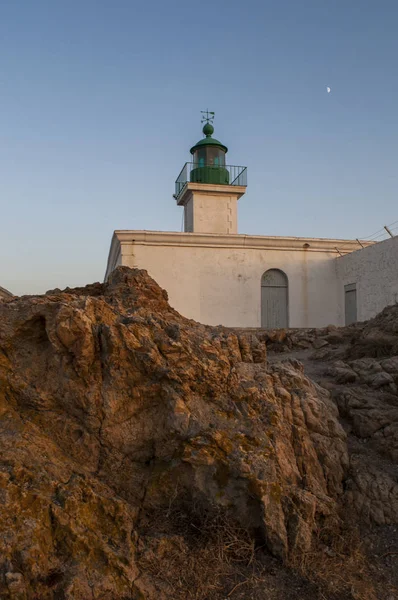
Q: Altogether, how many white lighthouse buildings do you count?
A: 1